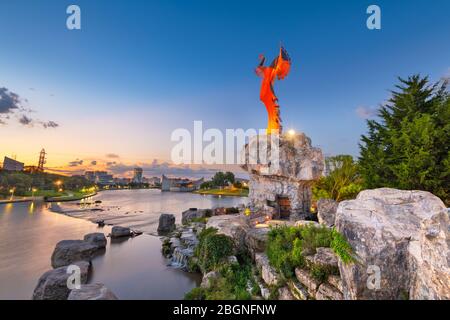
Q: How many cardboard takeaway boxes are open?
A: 0